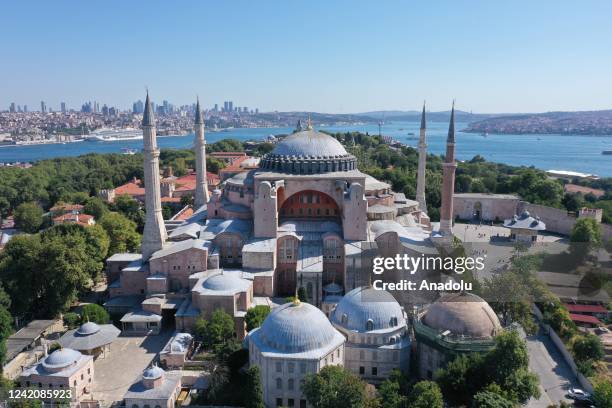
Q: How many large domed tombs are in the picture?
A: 3